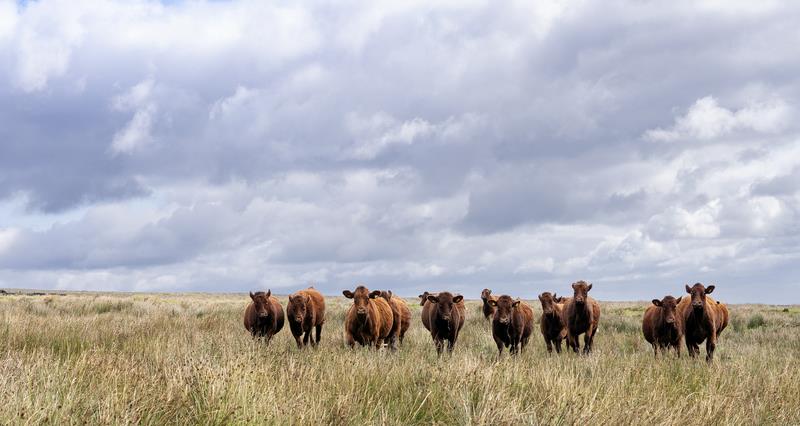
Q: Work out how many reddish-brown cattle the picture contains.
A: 12